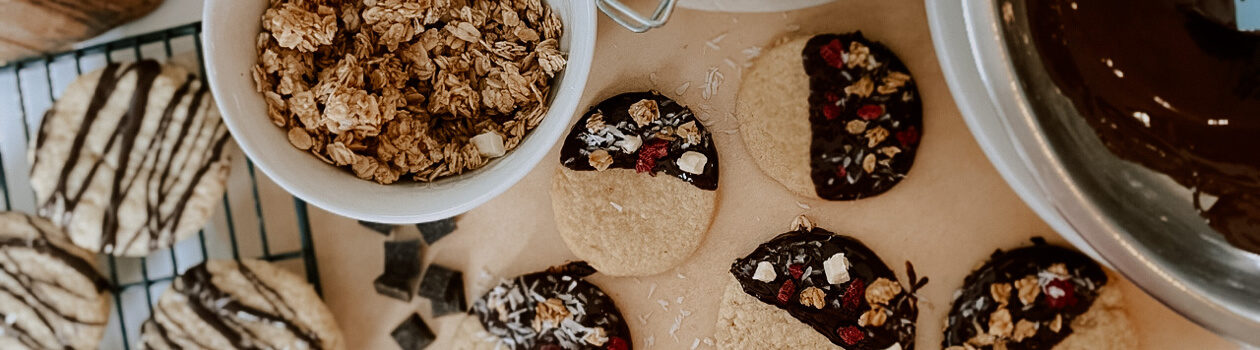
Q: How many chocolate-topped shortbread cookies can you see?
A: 5